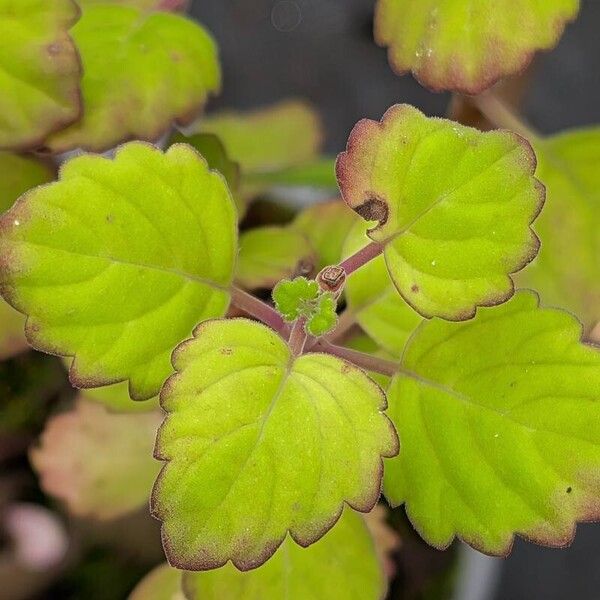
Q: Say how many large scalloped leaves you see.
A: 4